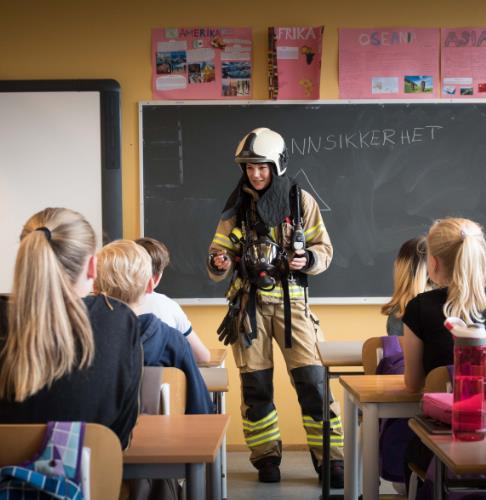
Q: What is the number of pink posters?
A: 4